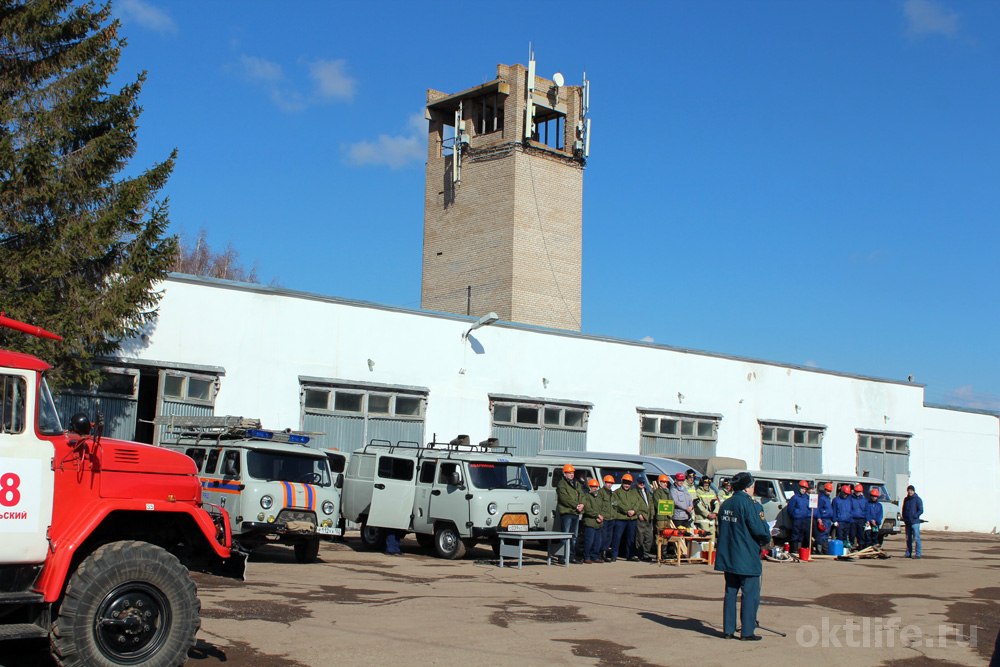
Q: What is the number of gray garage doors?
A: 6